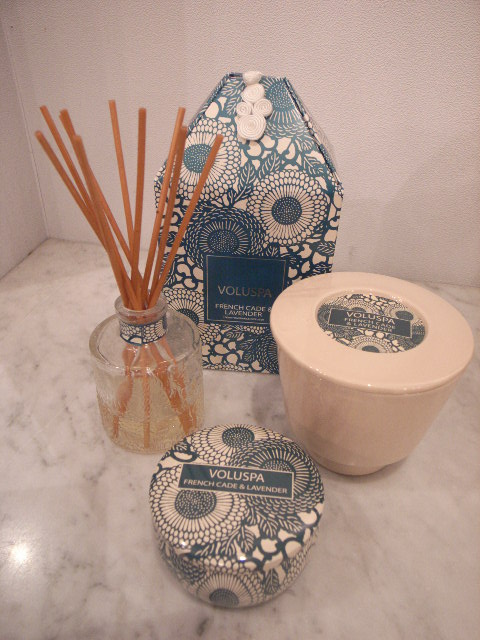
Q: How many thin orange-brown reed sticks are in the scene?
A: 10